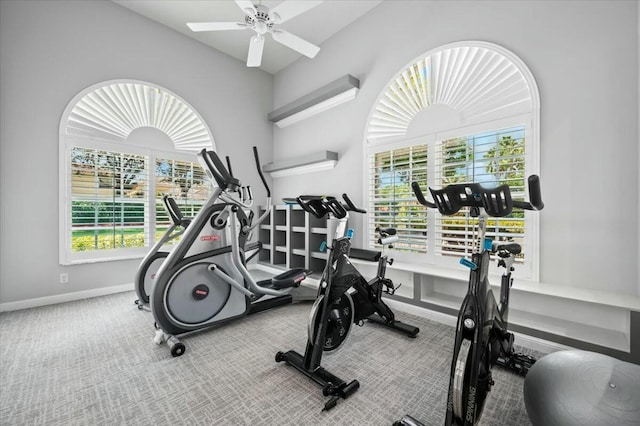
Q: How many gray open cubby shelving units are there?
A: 1